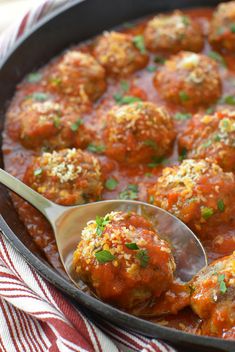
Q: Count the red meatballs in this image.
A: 12